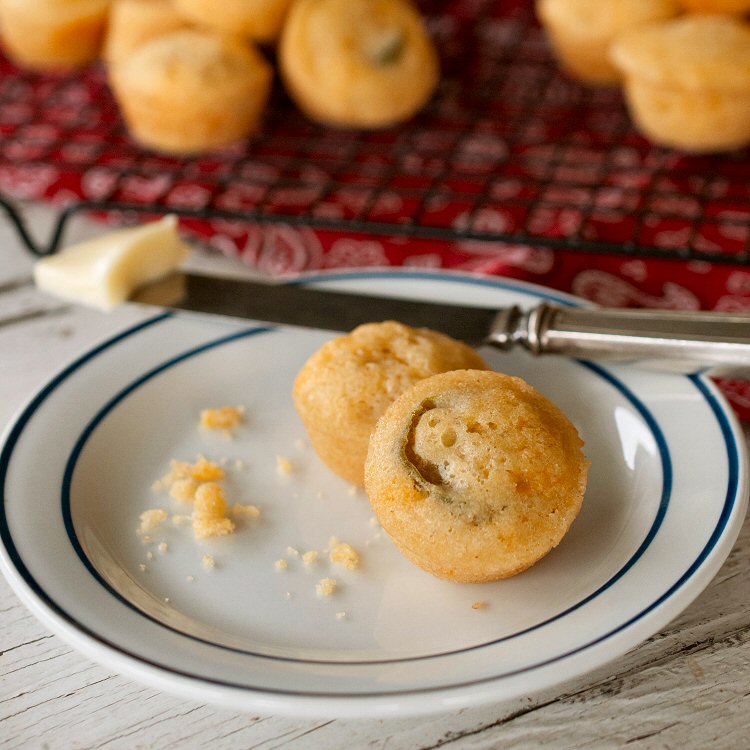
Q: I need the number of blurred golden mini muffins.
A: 8